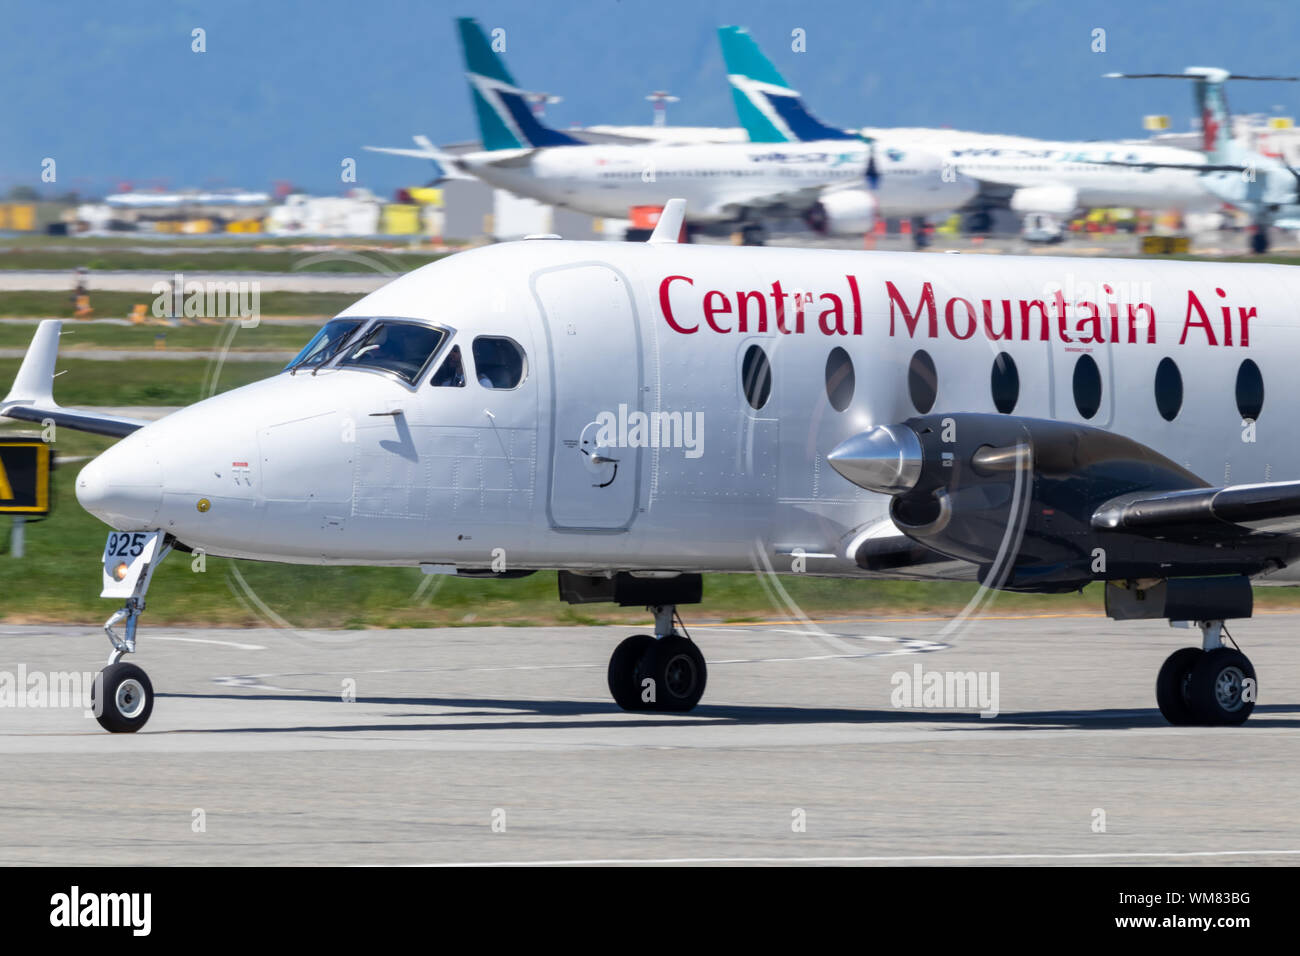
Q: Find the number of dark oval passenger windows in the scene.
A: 7